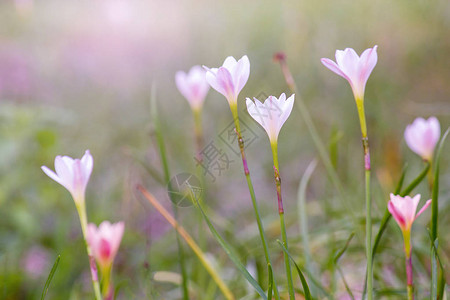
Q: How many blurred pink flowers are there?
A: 3